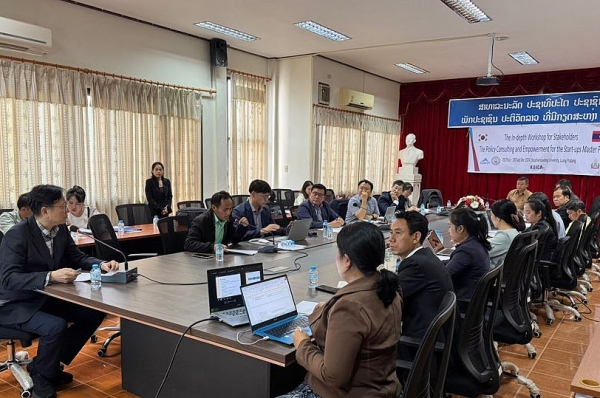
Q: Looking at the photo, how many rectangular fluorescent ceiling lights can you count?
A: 5